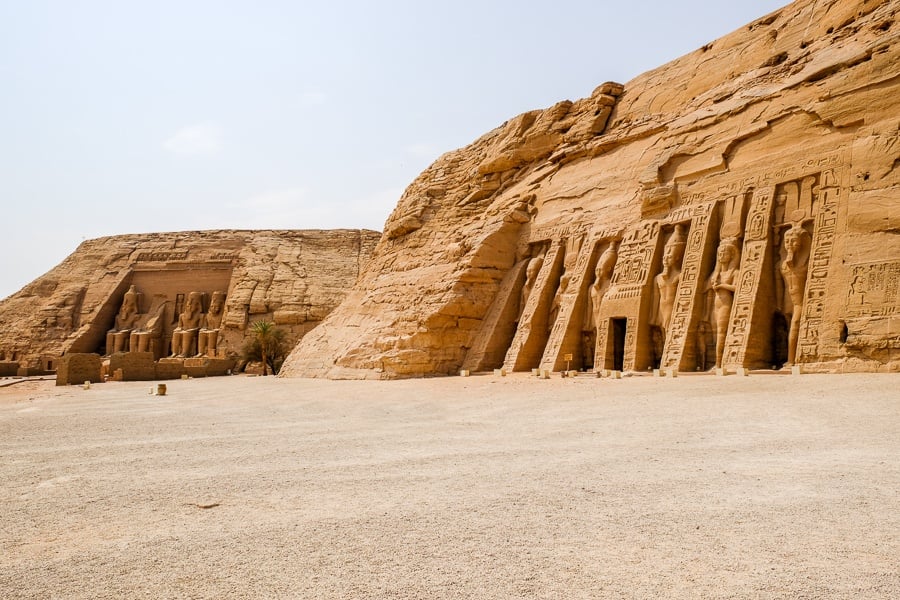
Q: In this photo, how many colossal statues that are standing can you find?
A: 6